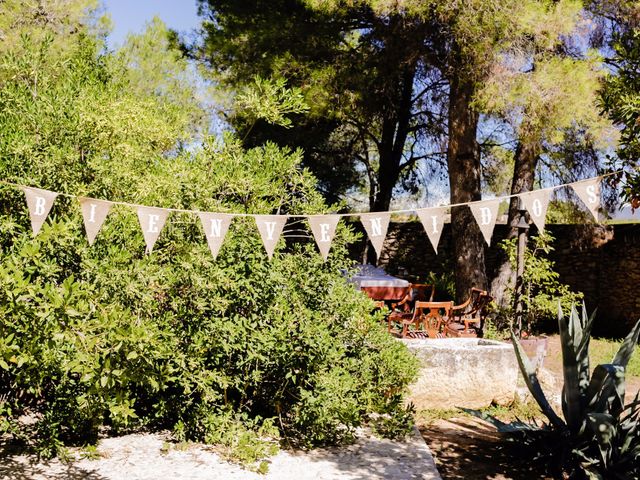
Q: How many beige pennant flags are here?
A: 11